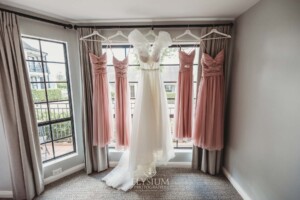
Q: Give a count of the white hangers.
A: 5